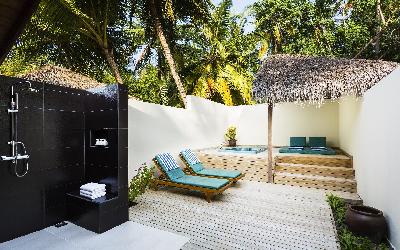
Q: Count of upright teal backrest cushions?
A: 2